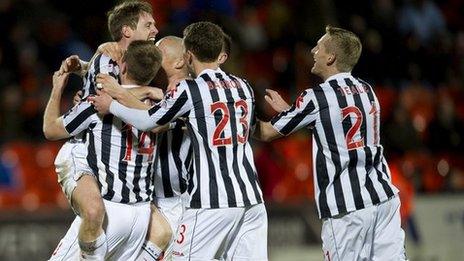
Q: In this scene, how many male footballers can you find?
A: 6